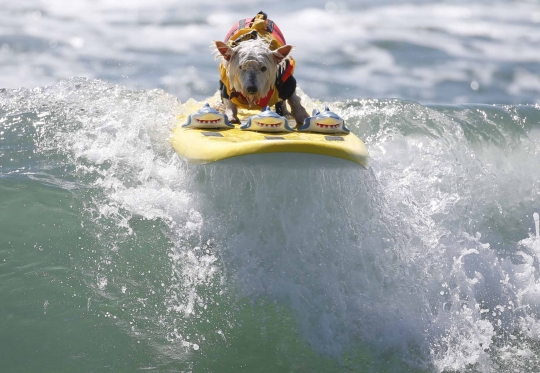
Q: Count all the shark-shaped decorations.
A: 3